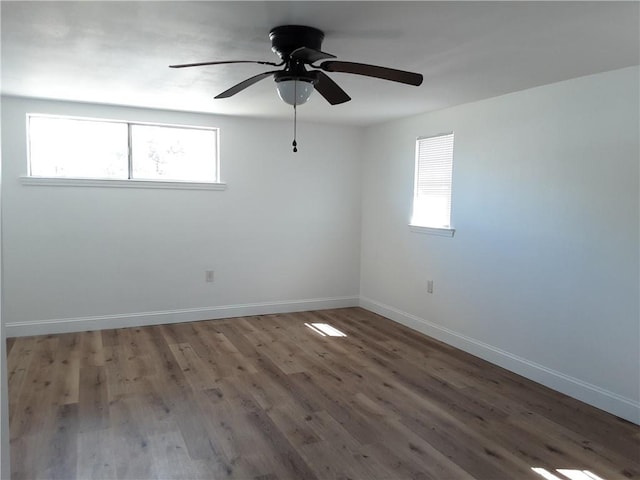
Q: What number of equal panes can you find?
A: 2